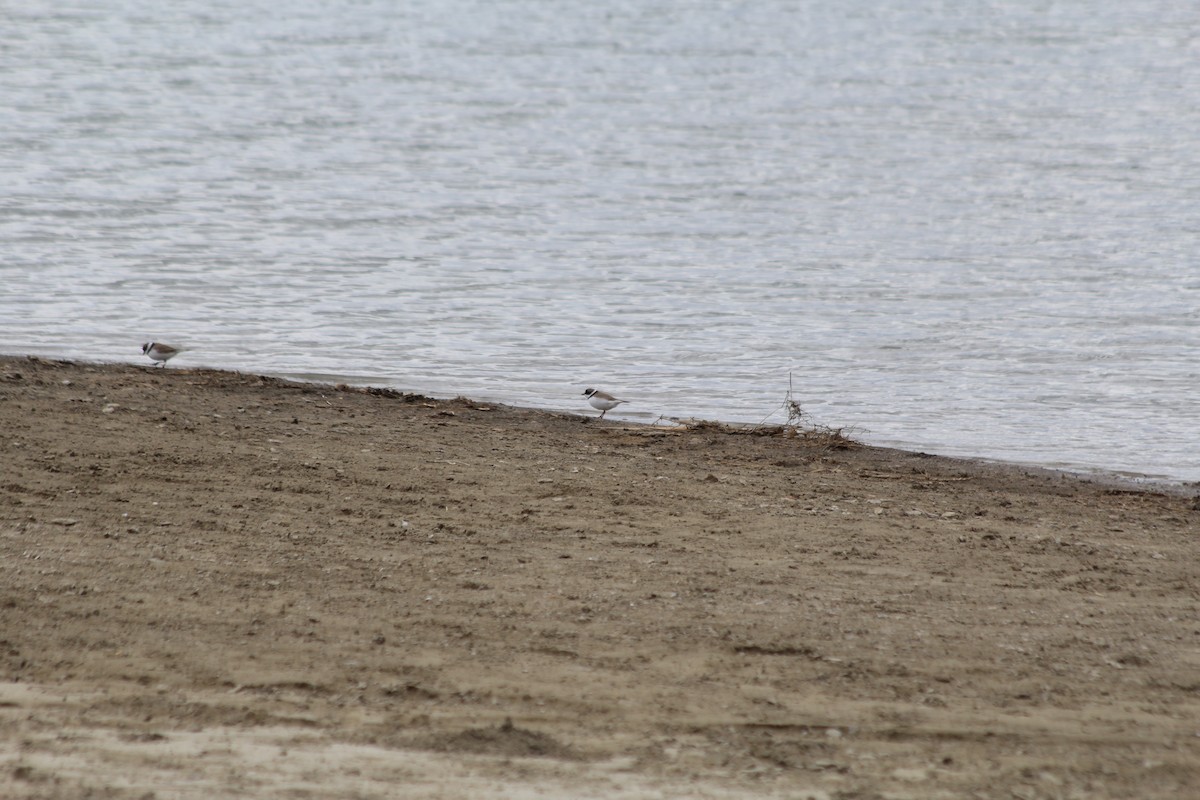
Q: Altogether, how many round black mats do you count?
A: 0